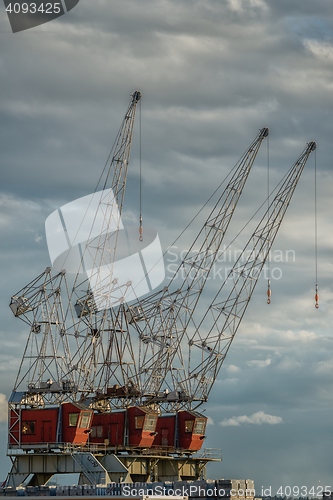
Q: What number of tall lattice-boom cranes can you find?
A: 3